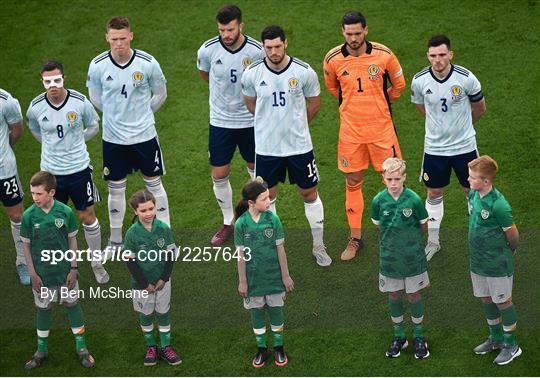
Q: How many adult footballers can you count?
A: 7